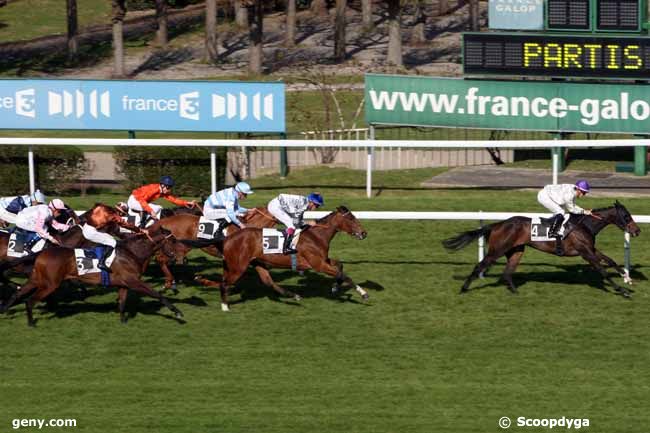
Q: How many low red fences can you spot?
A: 0